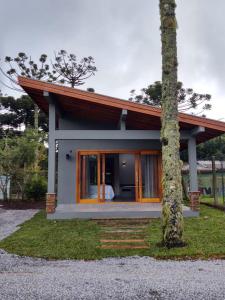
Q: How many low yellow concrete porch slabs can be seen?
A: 0